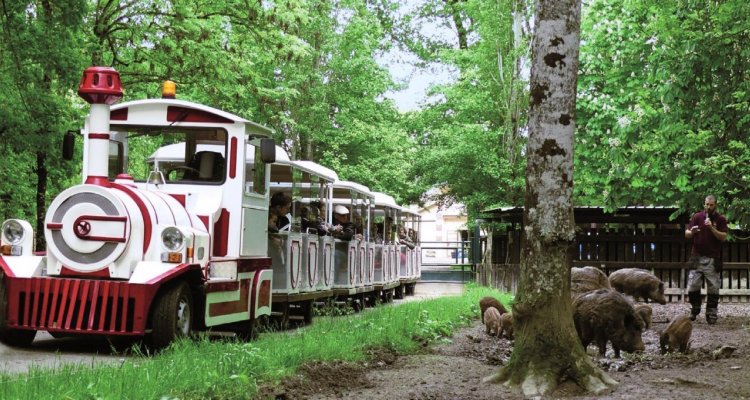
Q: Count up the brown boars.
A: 8